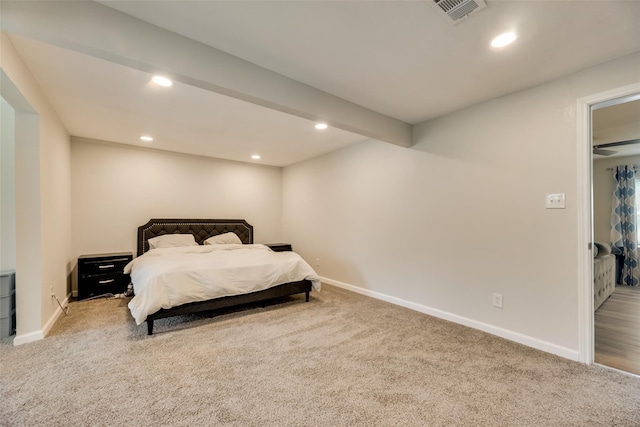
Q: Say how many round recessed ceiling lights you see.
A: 5